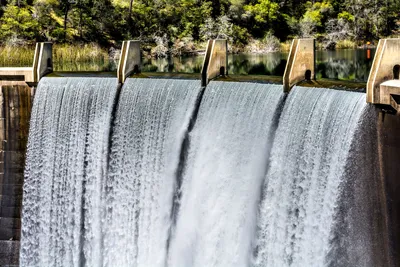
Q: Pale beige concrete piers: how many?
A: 5